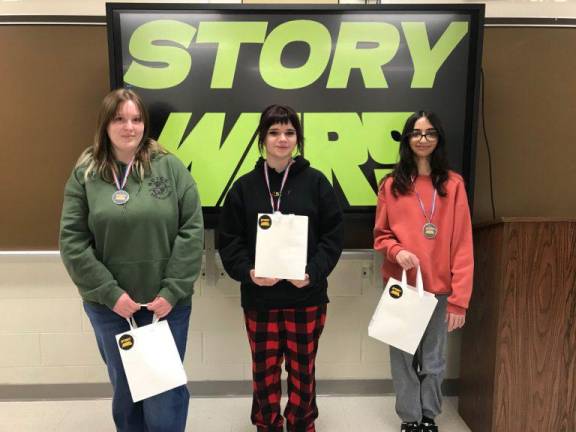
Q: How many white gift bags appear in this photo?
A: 3